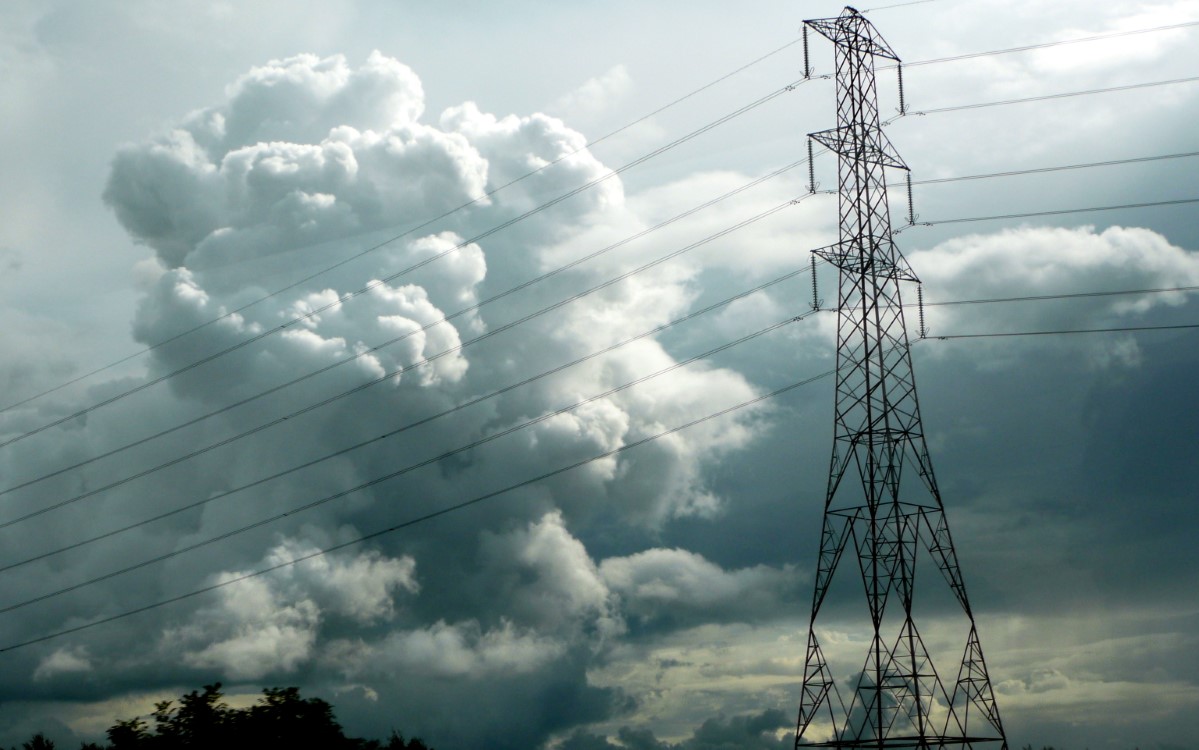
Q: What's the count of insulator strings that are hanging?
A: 6